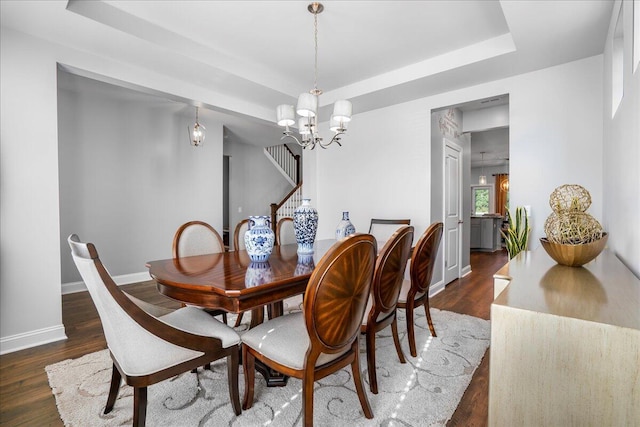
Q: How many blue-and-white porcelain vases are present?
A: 3